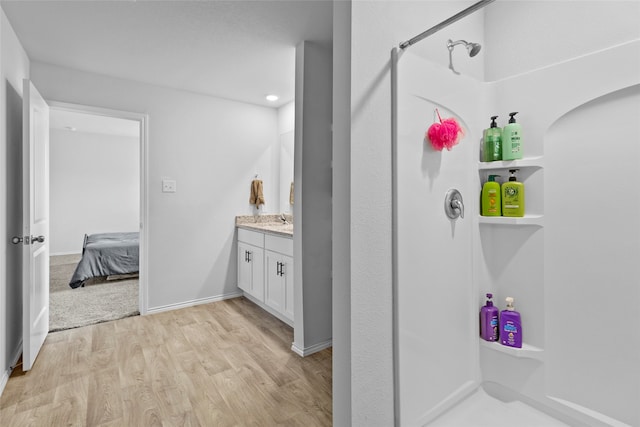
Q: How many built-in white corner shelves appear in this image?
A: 3